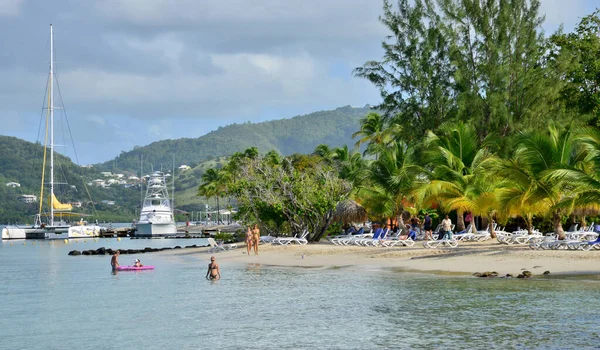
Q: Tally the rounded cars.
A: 0